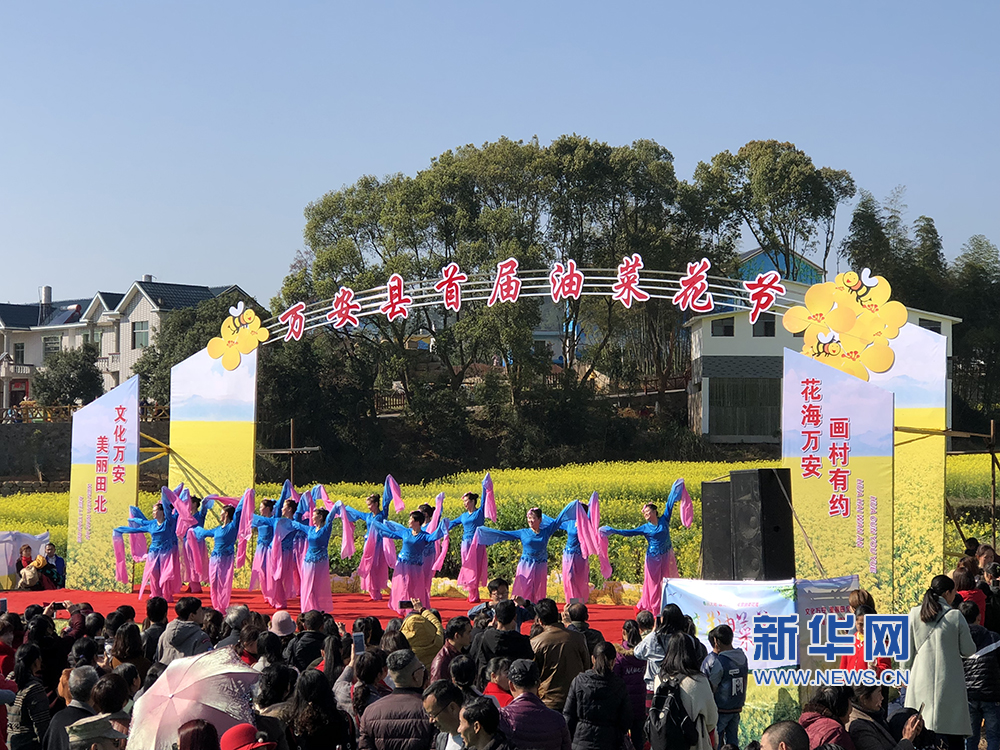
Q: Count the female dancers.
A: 15